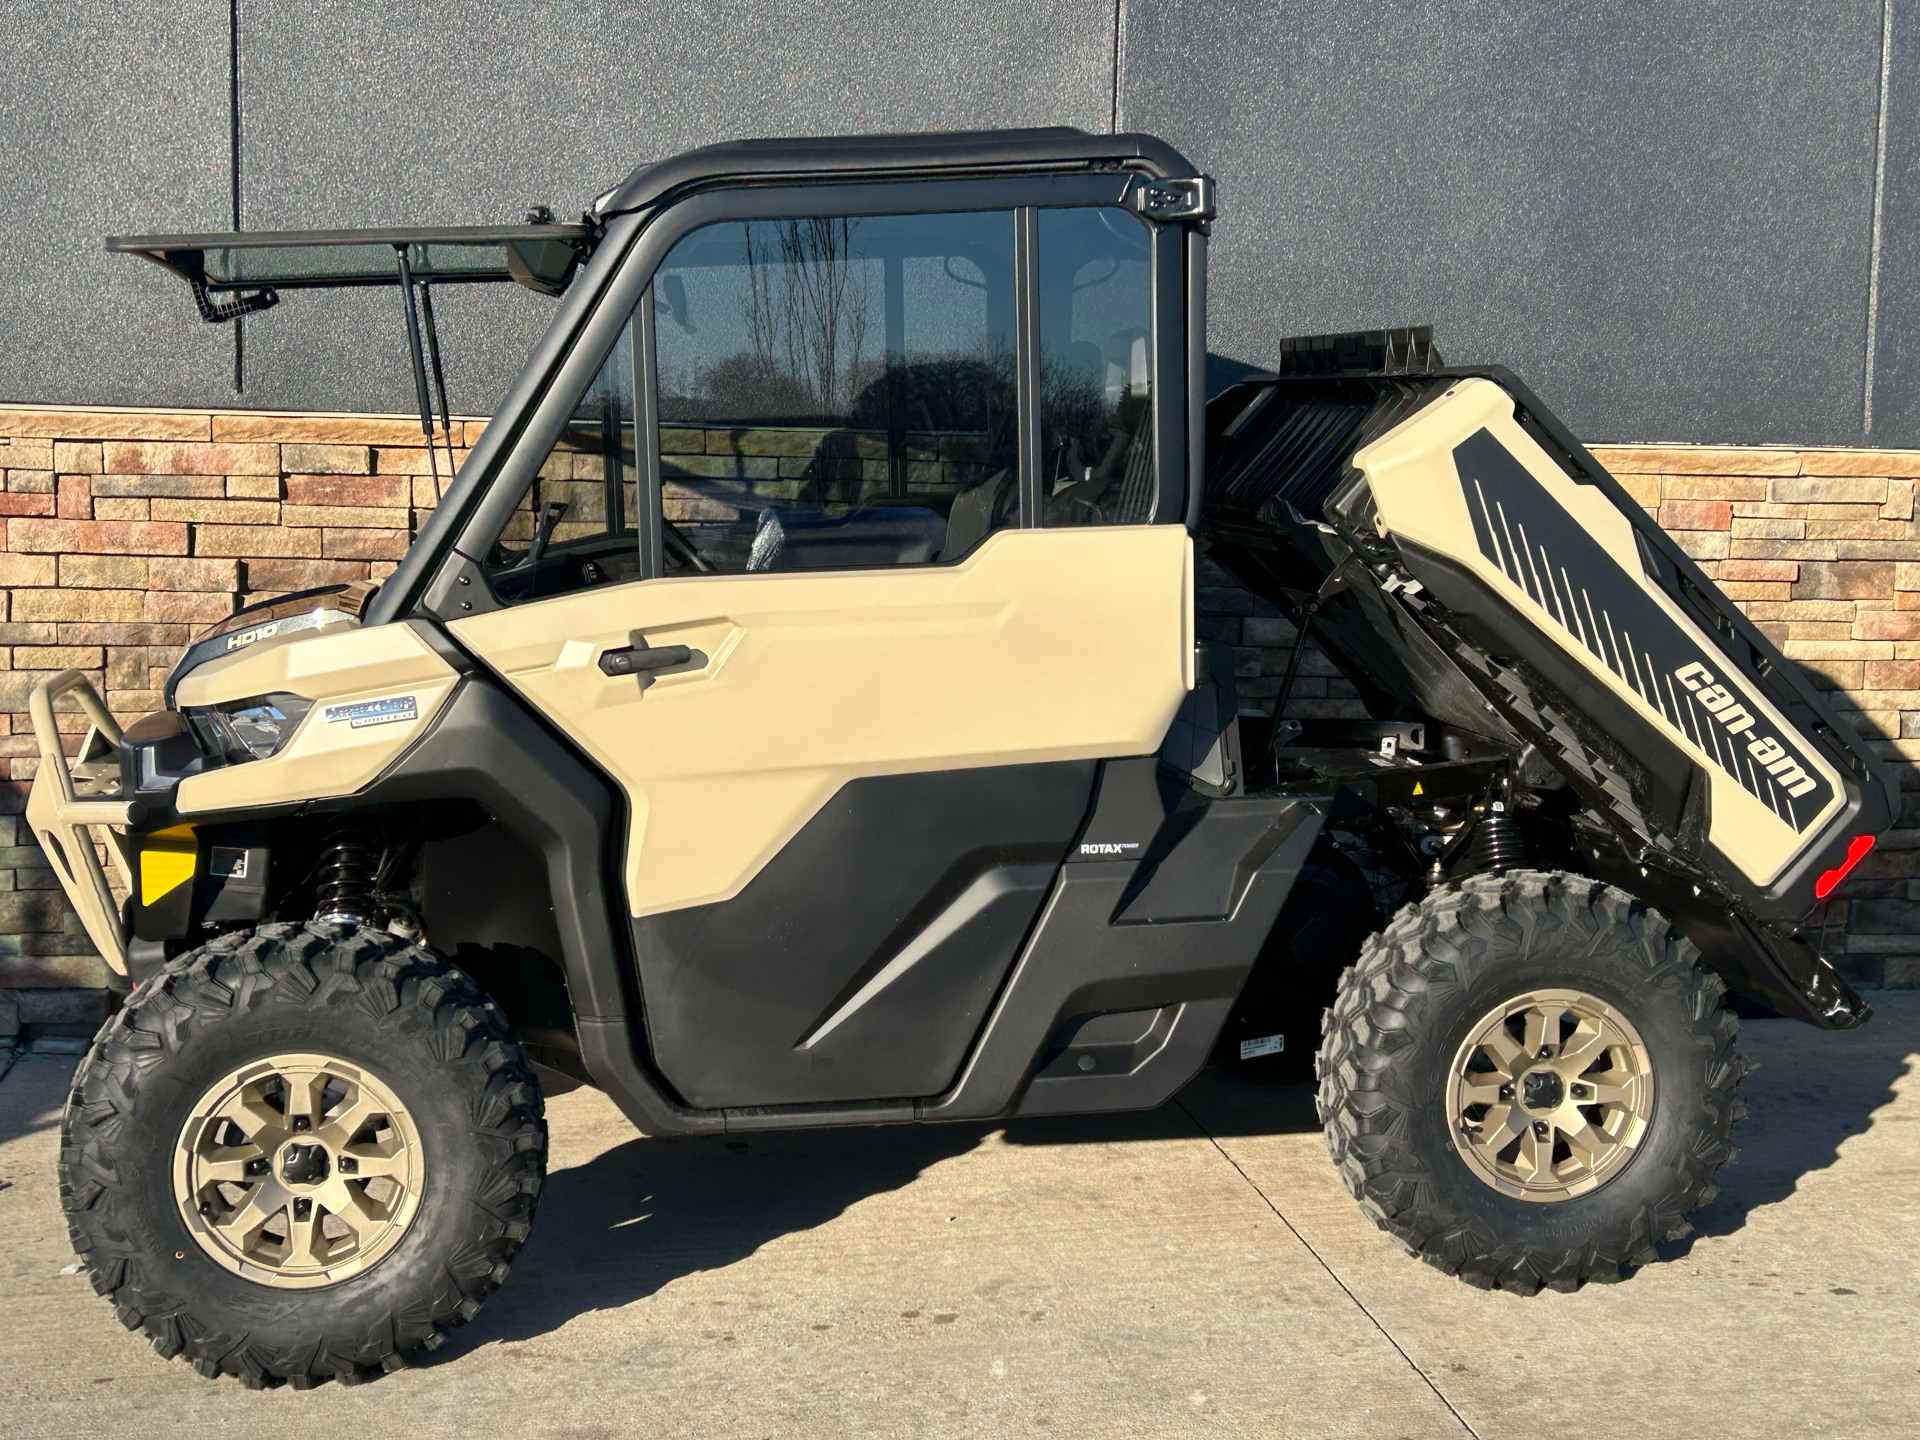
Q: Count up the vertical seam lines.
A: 3